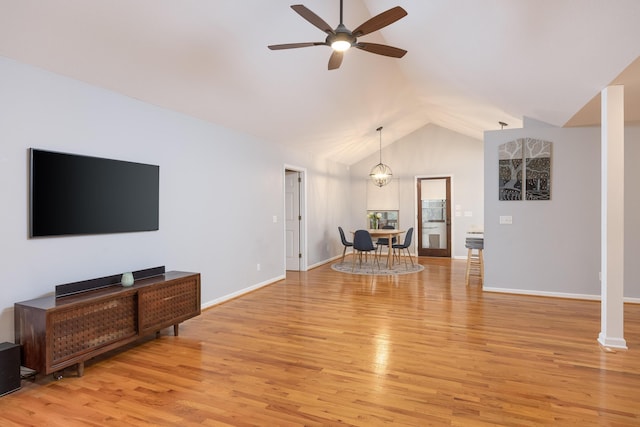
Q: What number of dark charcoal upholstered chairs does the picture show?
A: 4